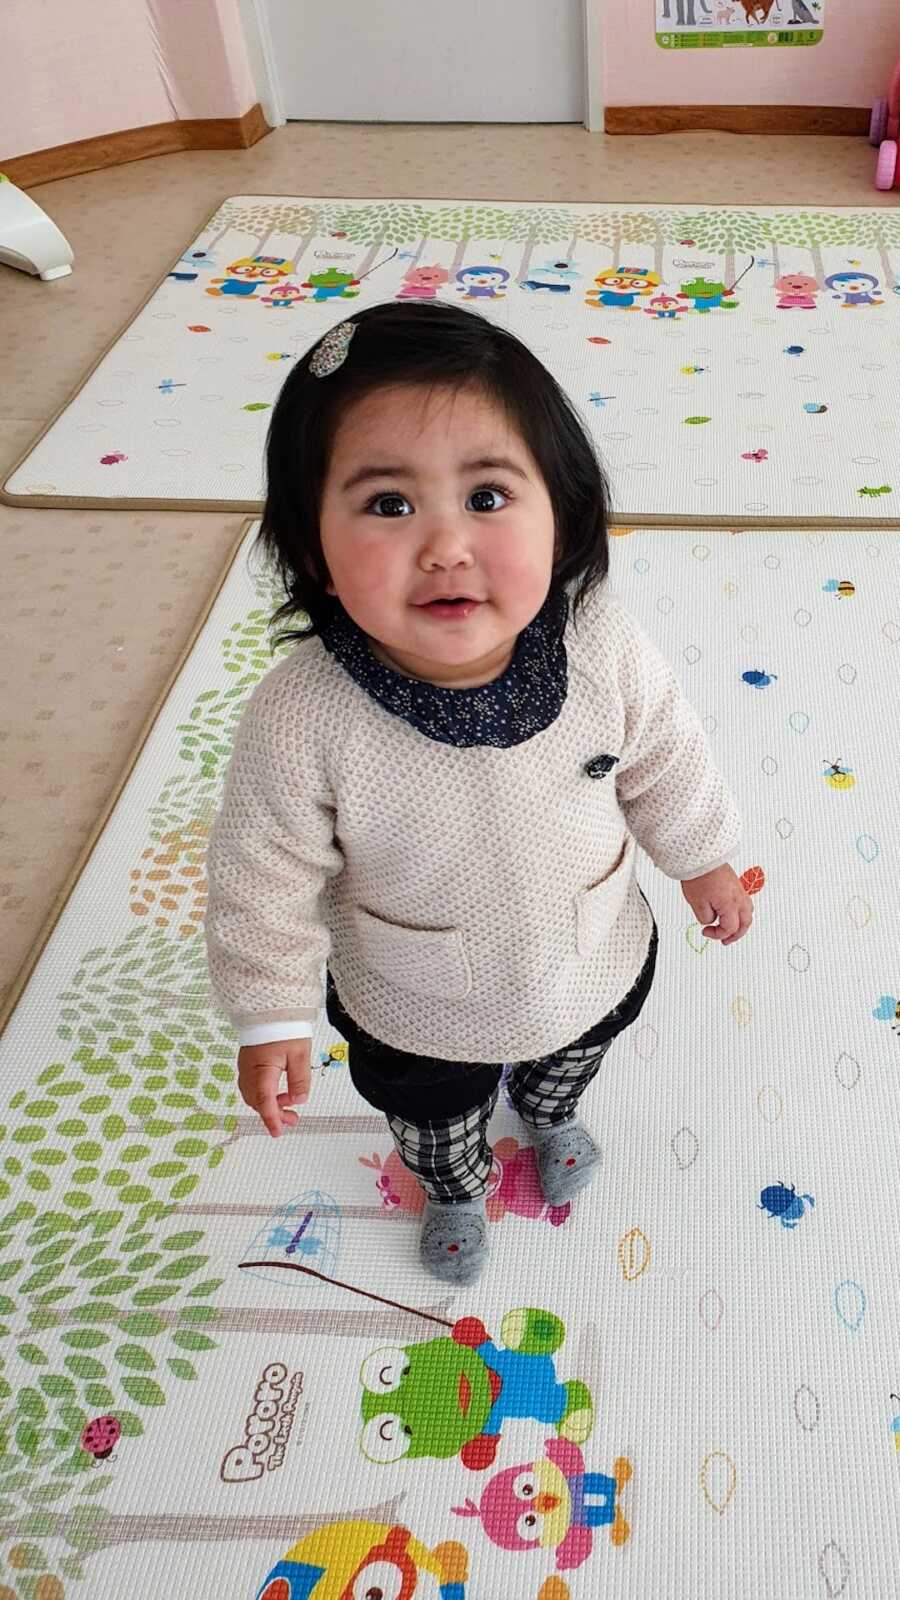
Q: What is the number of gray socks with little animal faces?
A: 2